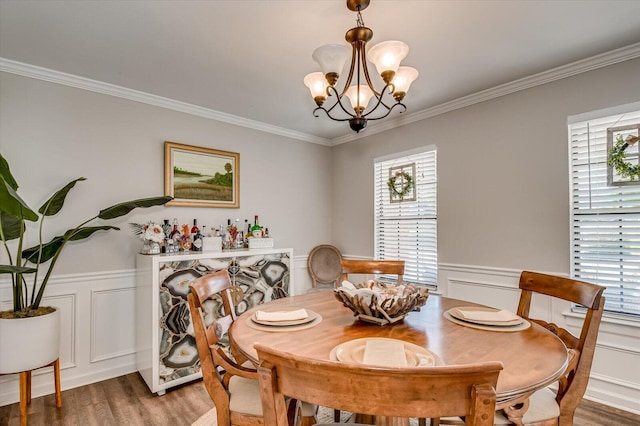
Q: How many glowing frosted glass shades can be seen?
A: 4